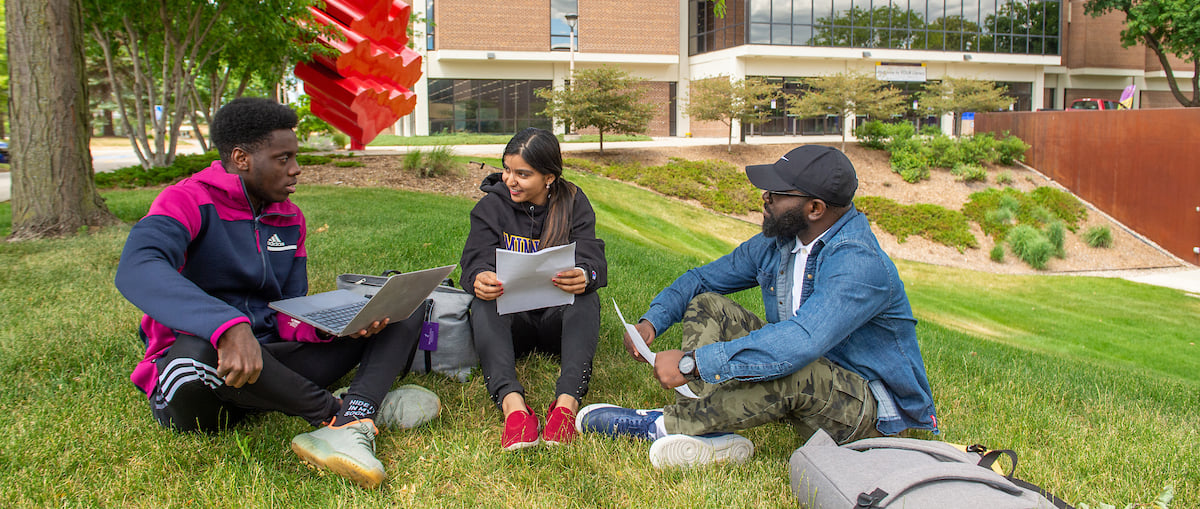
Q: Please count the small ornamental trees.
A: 4